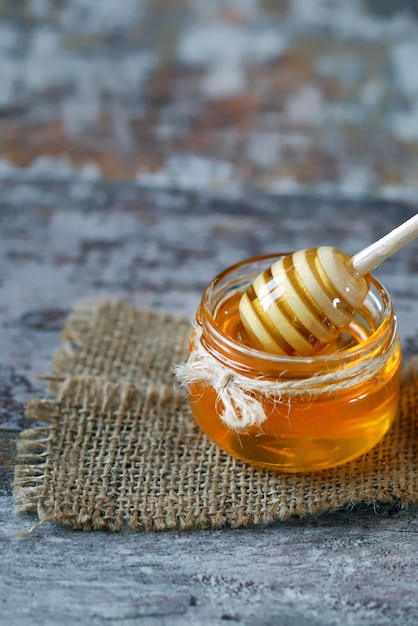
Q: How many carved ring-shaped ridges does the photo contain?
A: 5